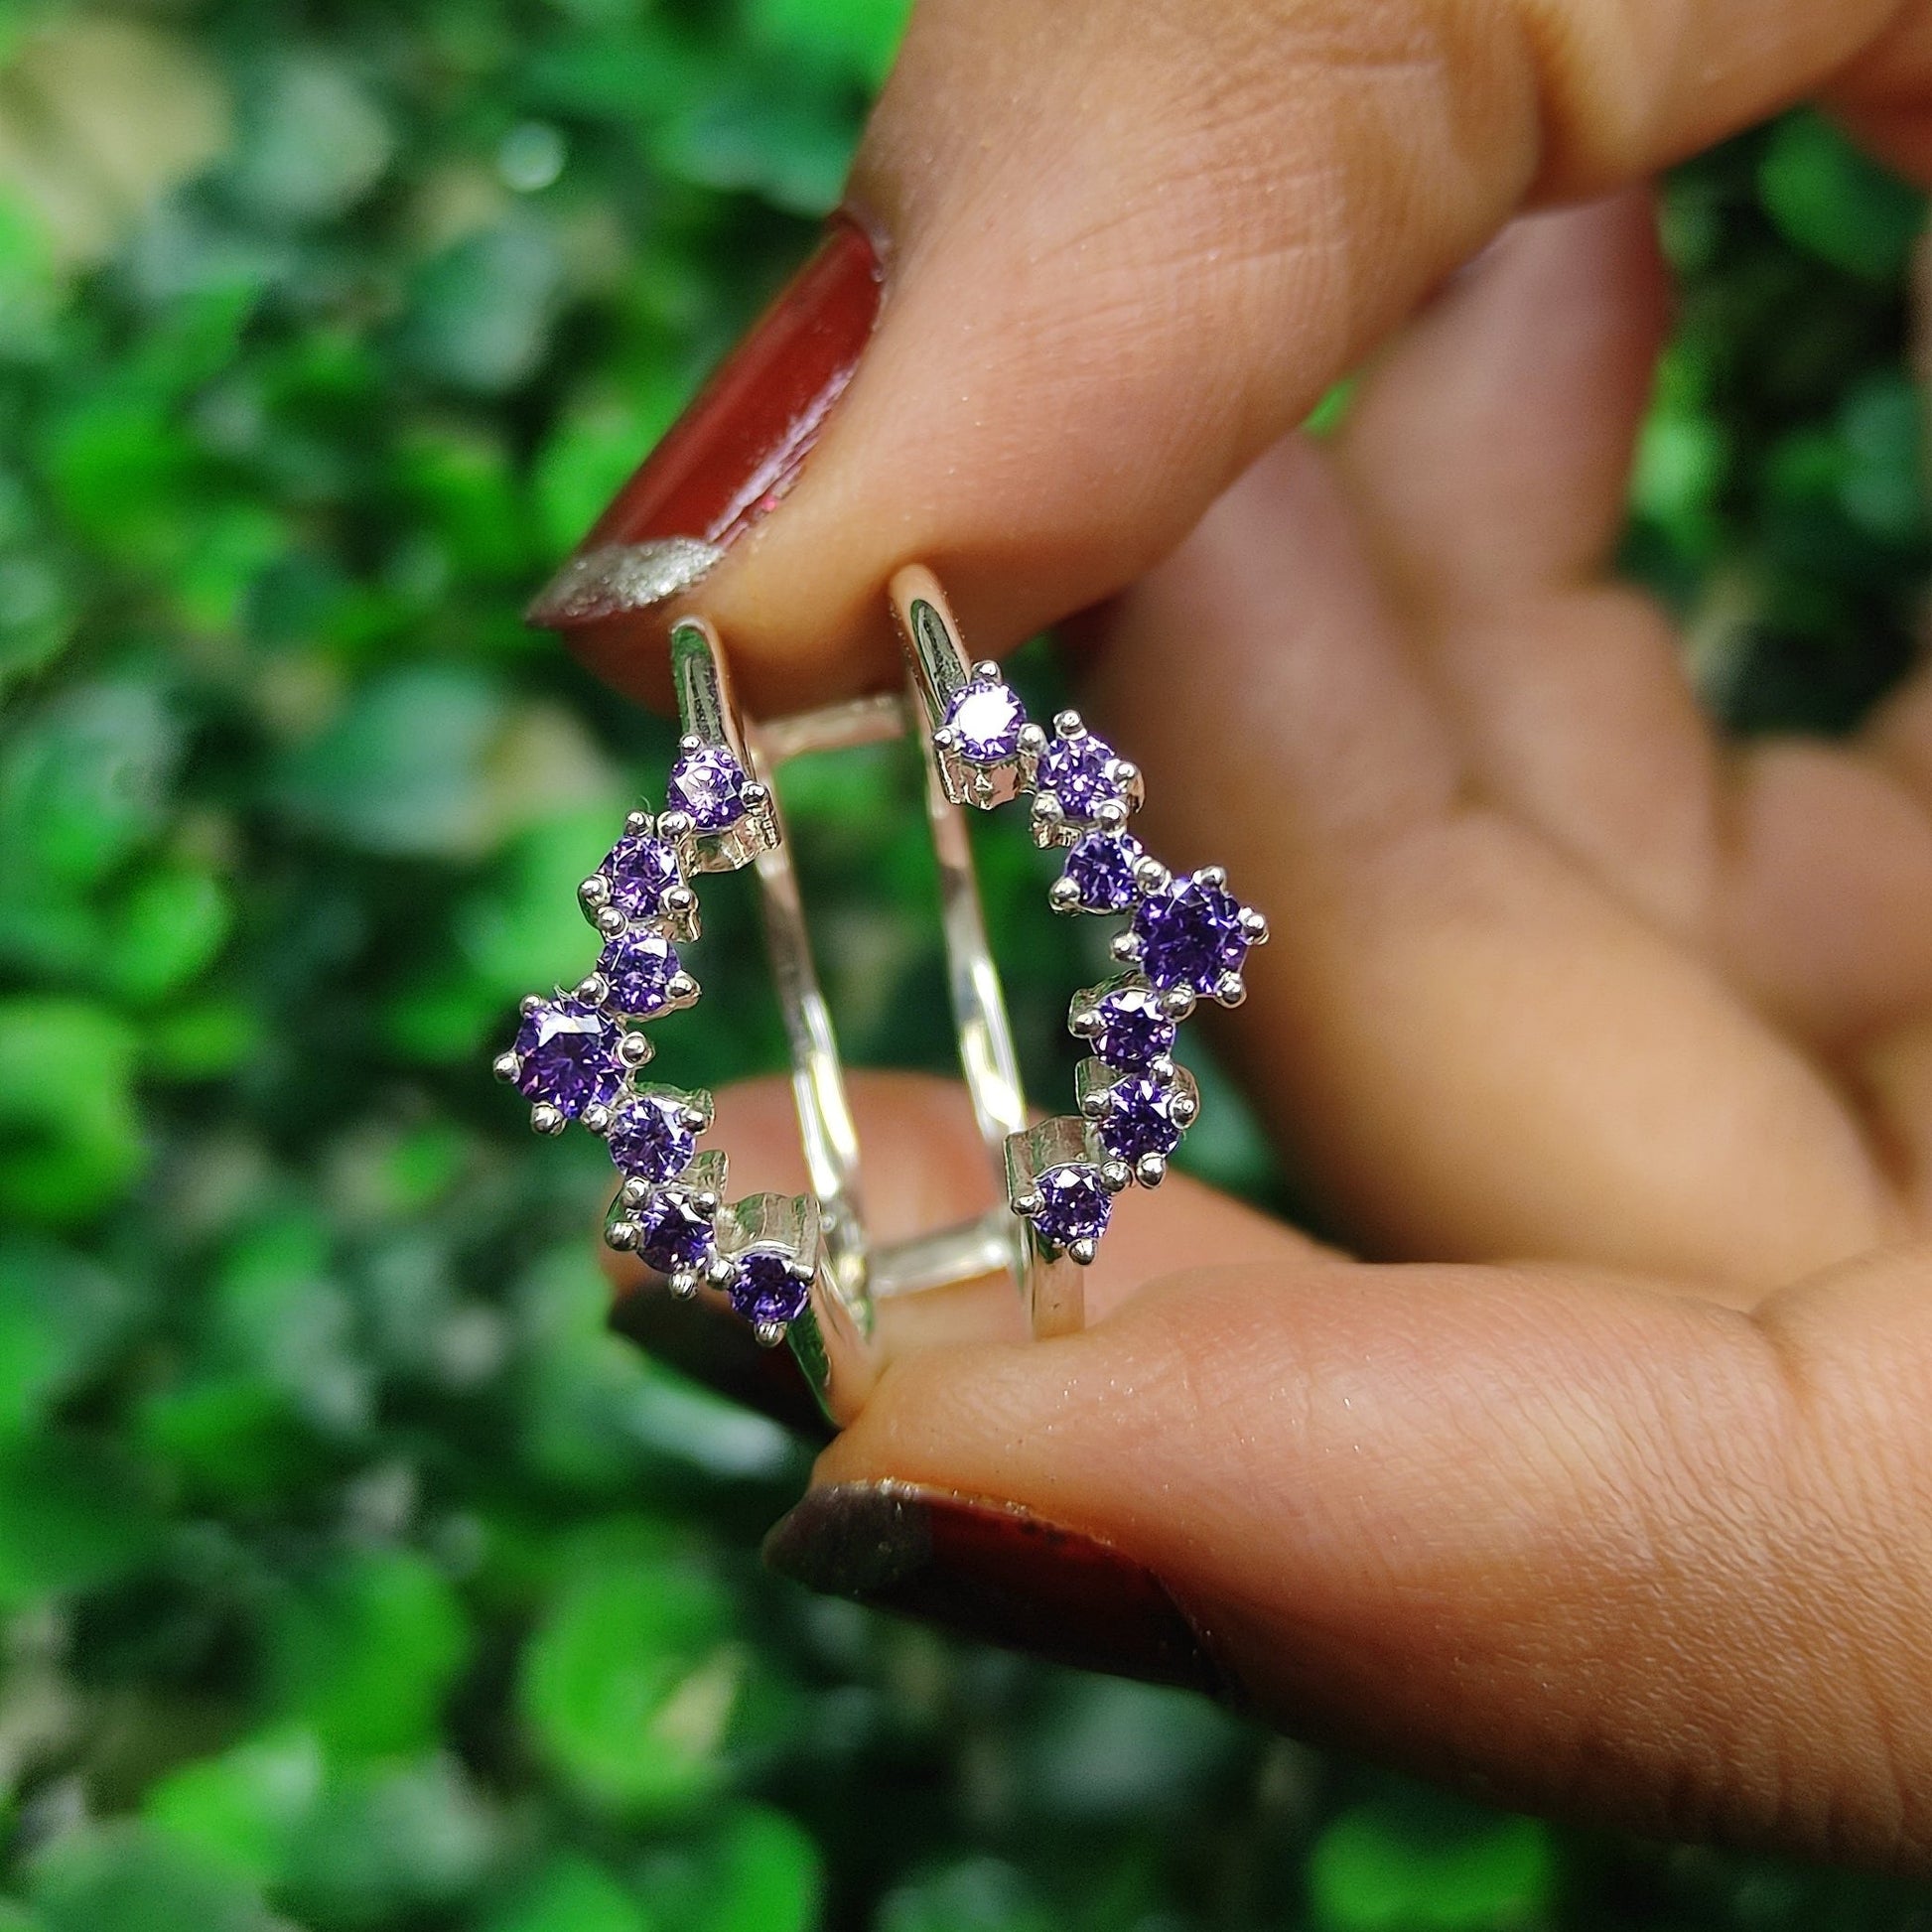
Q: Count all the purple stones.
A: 14